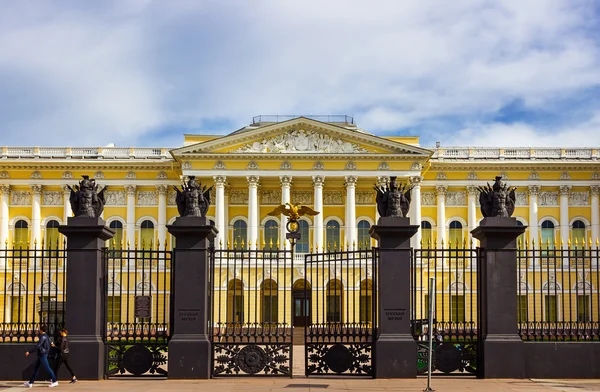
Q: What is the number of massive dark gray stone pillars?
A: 4